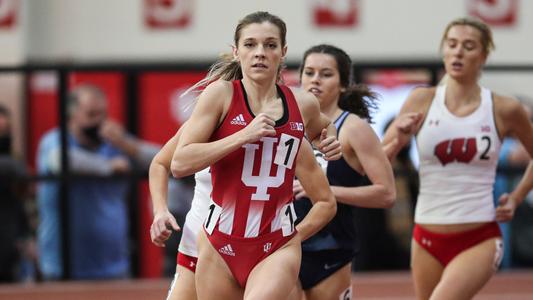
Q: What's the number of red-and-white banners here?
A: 4